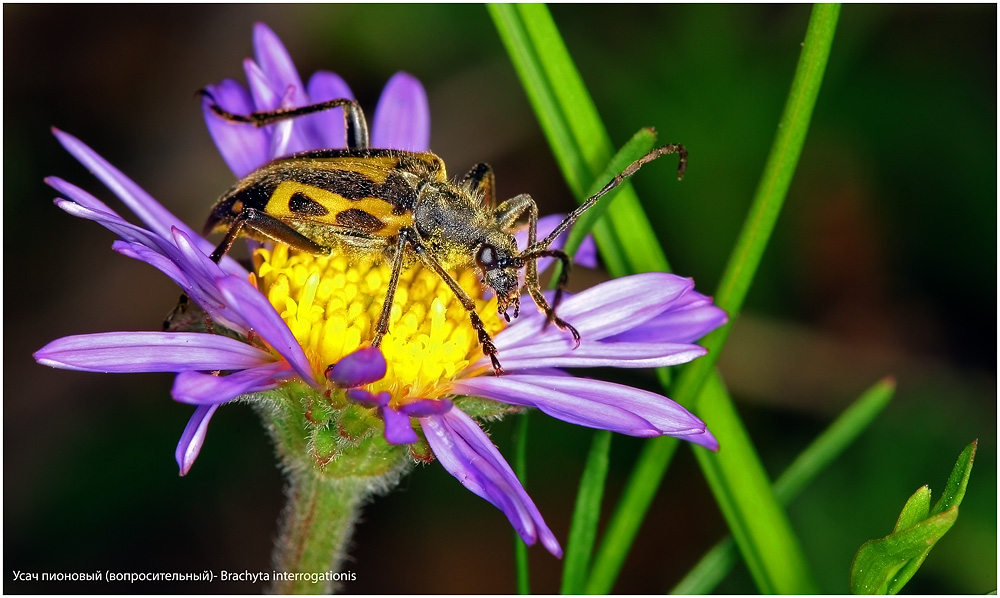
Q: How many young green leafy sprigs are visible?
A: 1